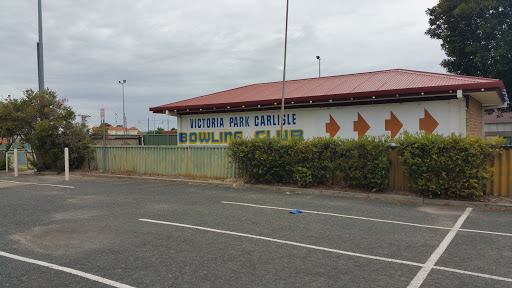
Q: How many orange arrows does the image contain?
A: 4